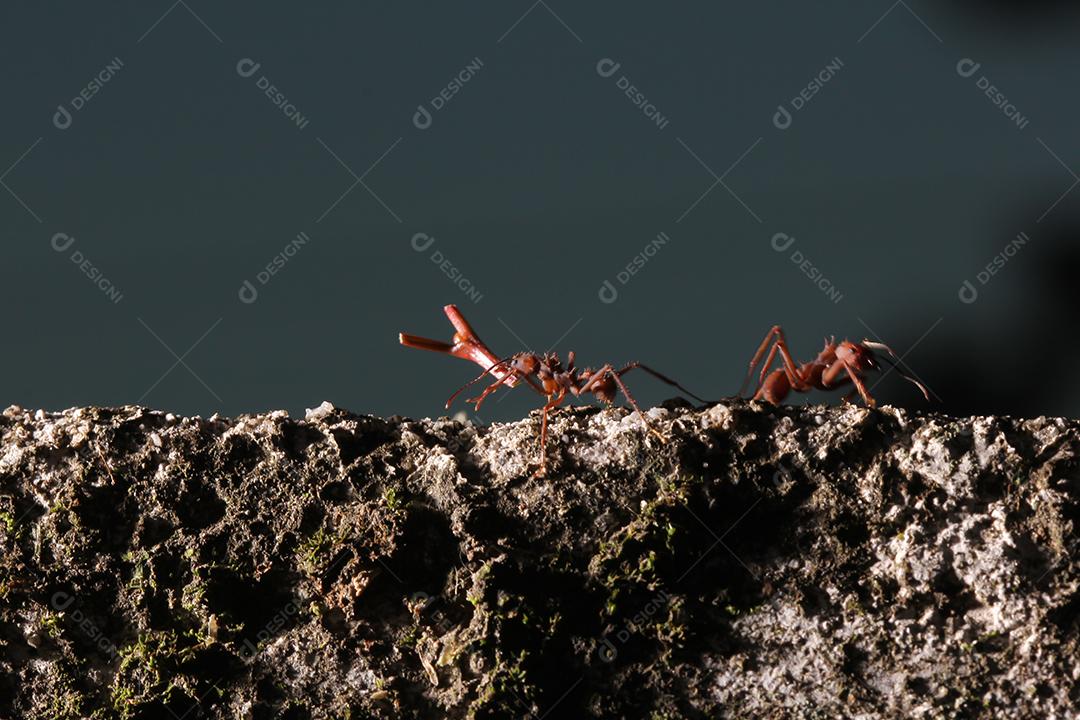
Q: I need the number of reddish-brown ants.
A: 2